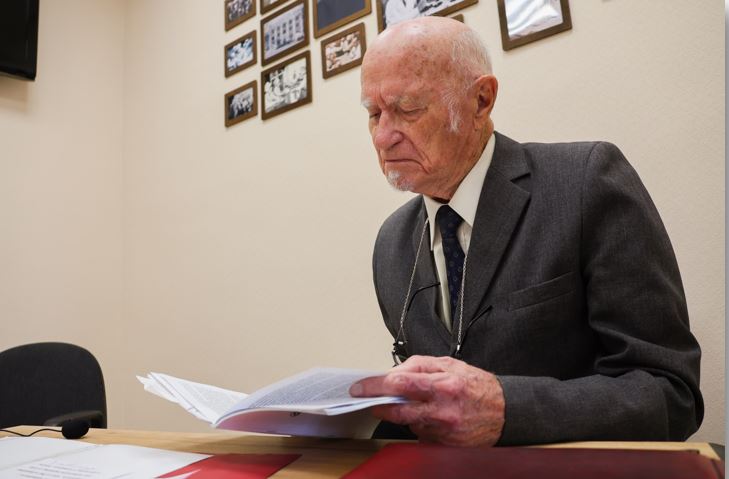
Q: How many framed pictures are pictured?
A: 11